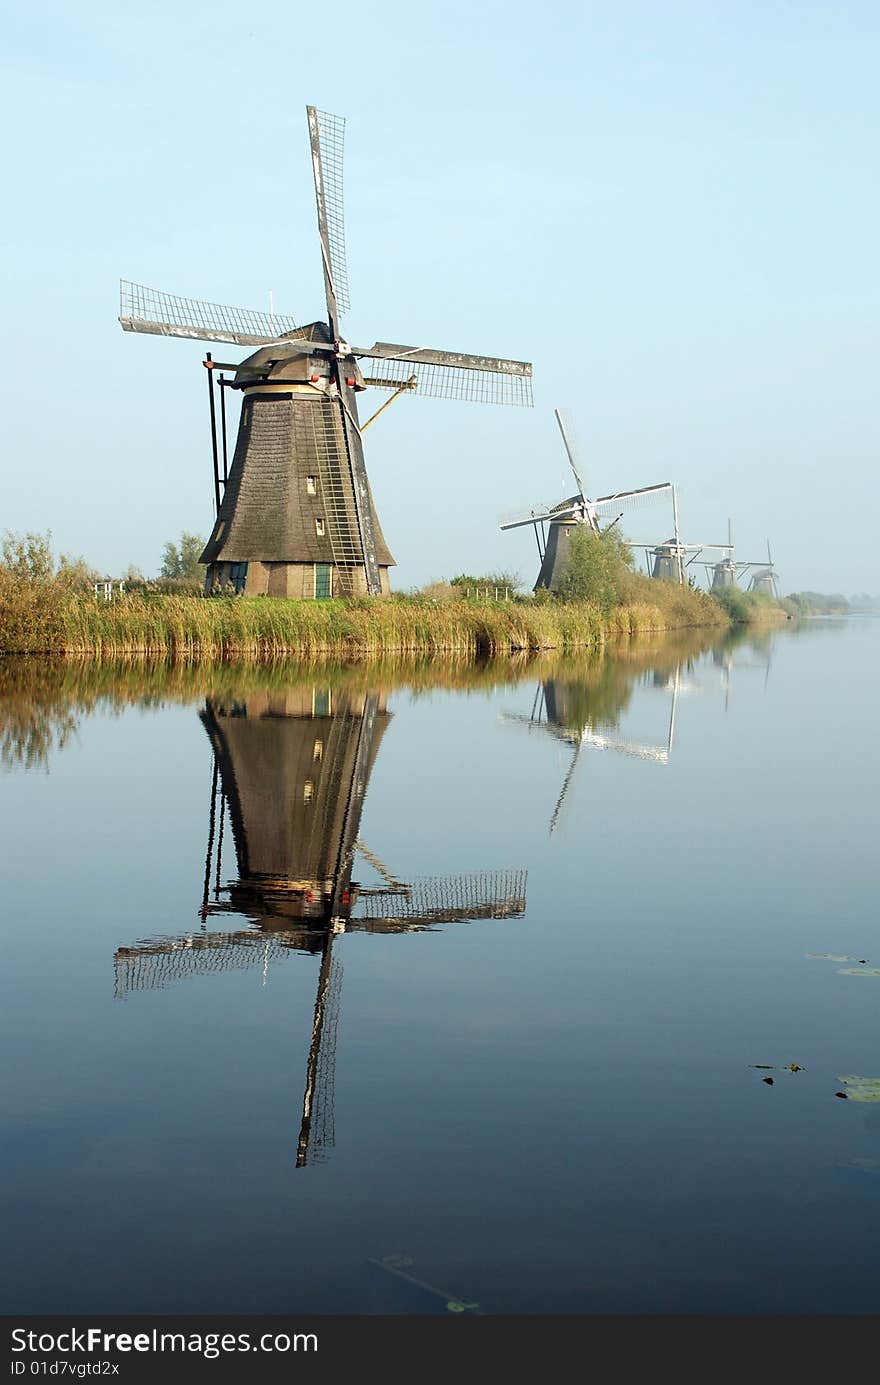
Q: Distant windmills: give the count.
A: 4